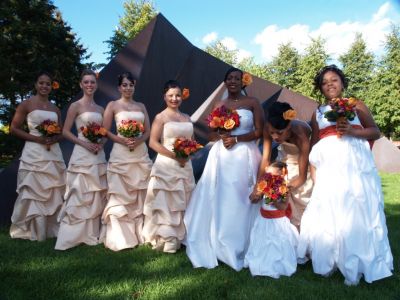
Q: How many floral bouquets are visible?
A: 7